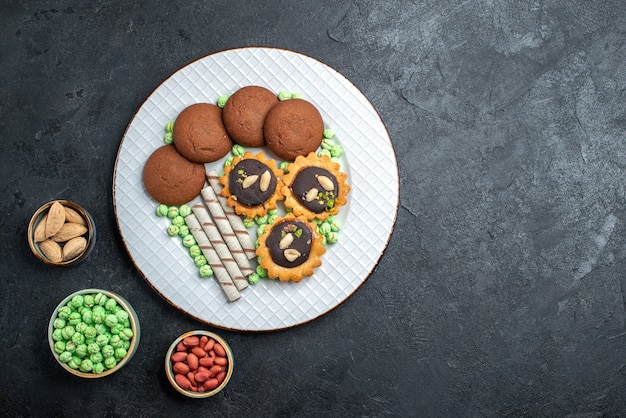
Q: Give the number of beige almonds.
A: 6